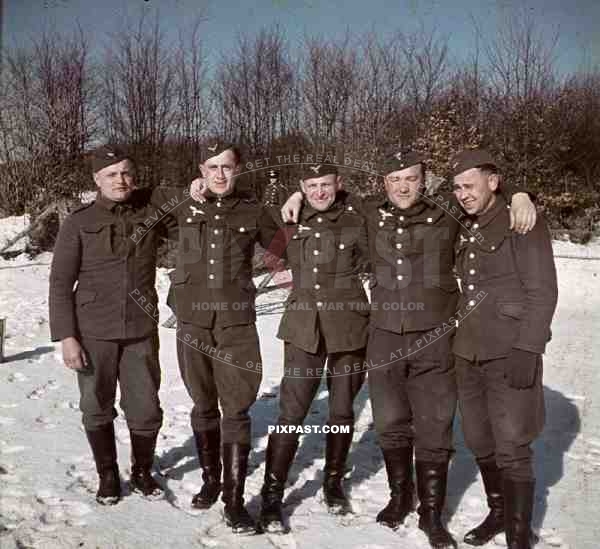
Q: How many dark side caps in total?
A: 5